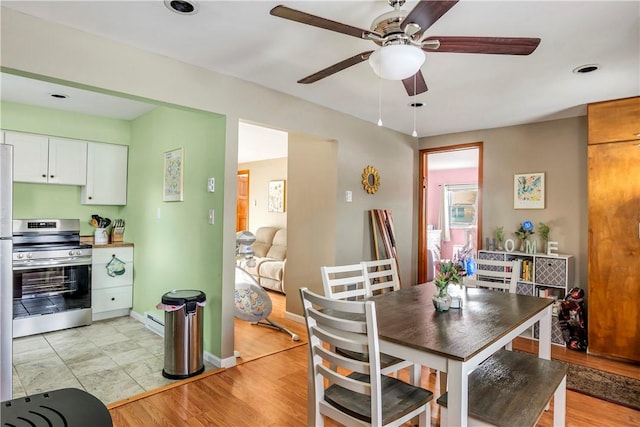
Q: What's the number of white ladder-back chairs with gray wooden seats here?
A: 4